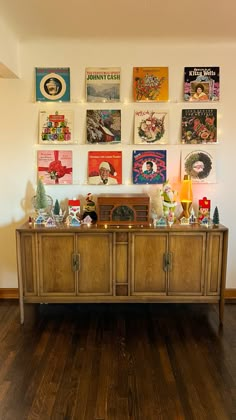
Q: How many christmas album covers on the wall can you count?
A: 12